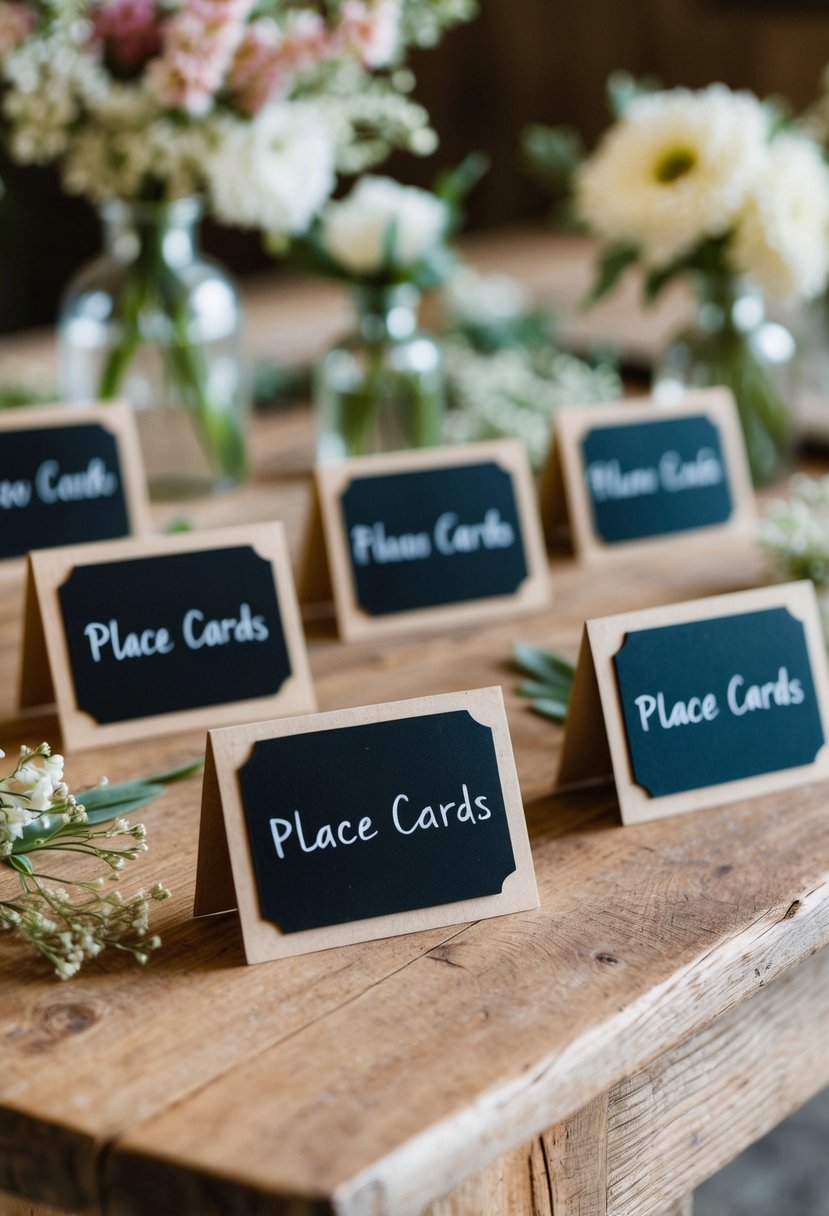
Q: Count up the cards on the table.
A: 6